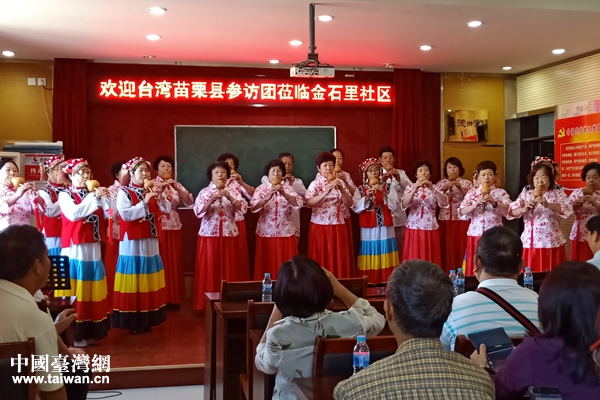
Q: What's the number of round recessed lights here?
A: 10